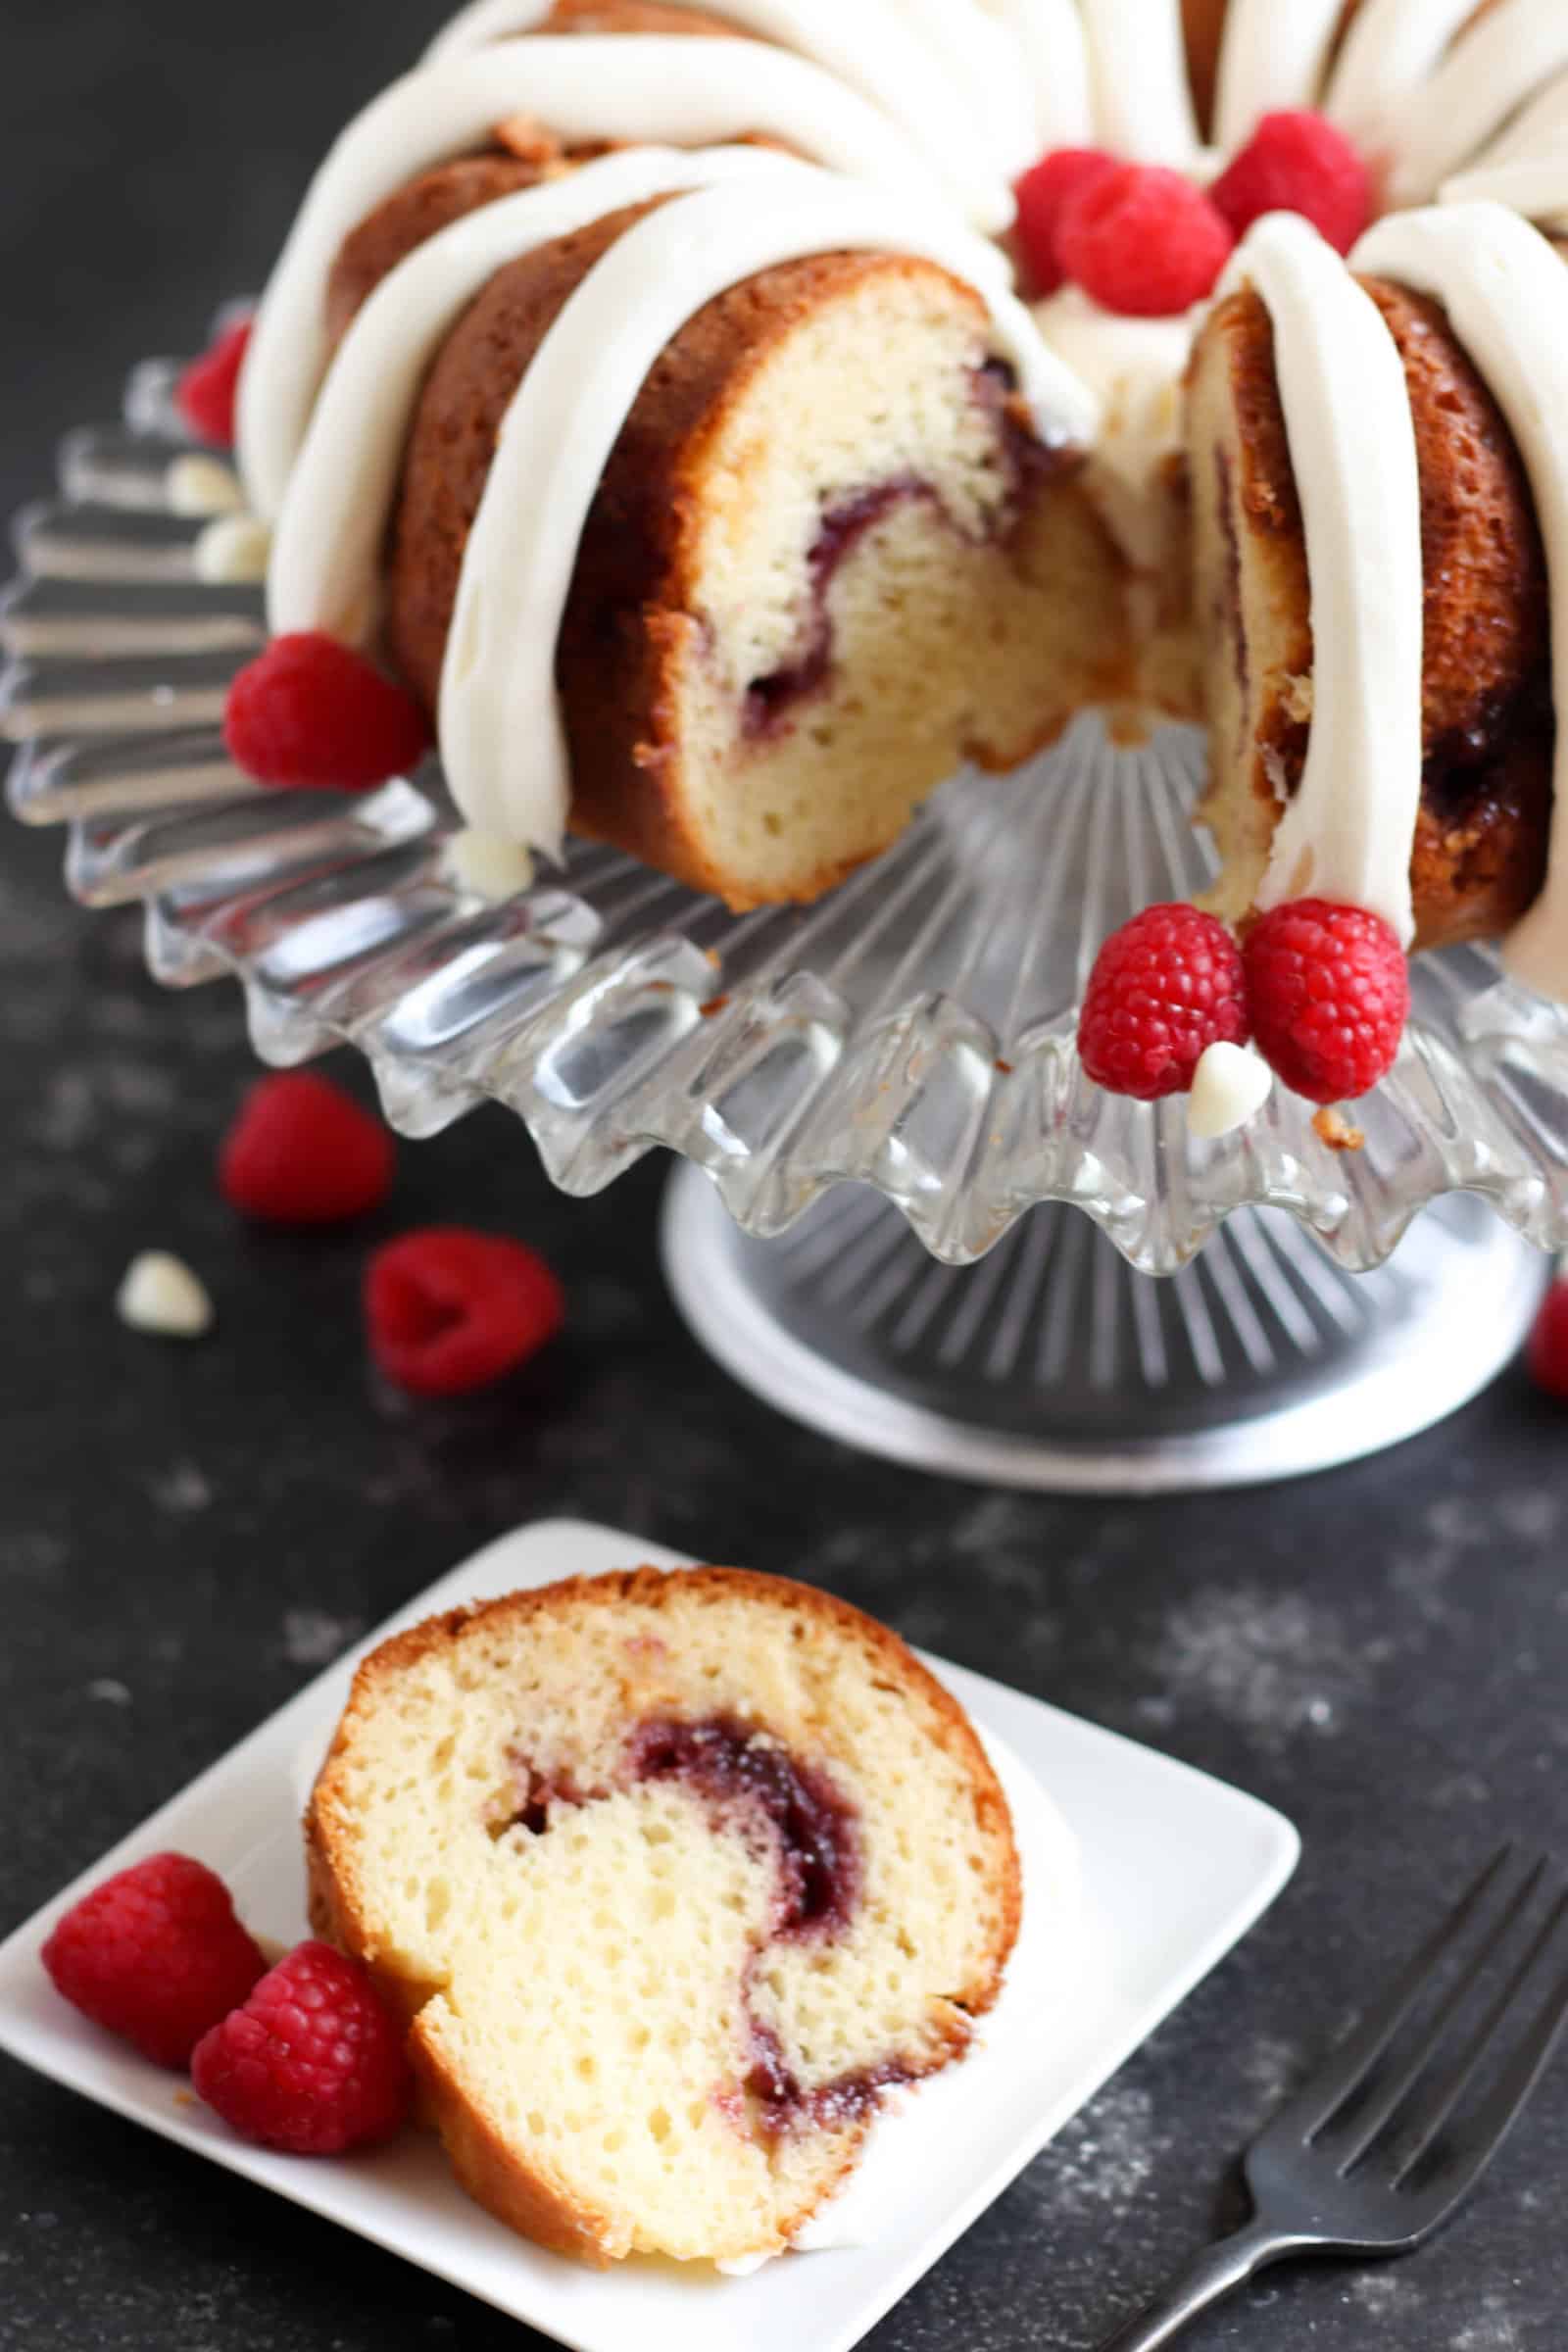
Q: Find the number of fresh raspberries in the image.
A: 12